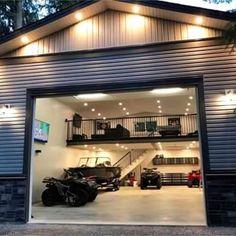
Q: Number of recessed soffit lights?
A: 4